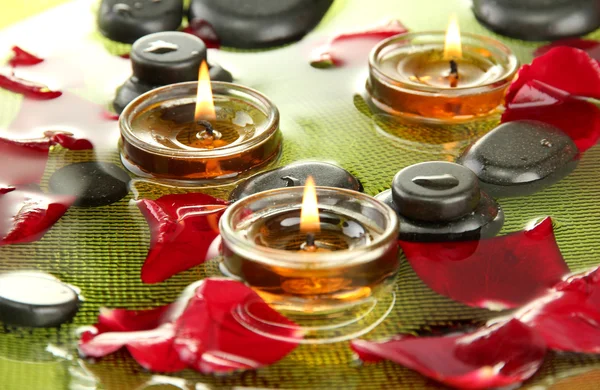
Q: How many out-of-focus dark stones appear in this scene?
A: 3